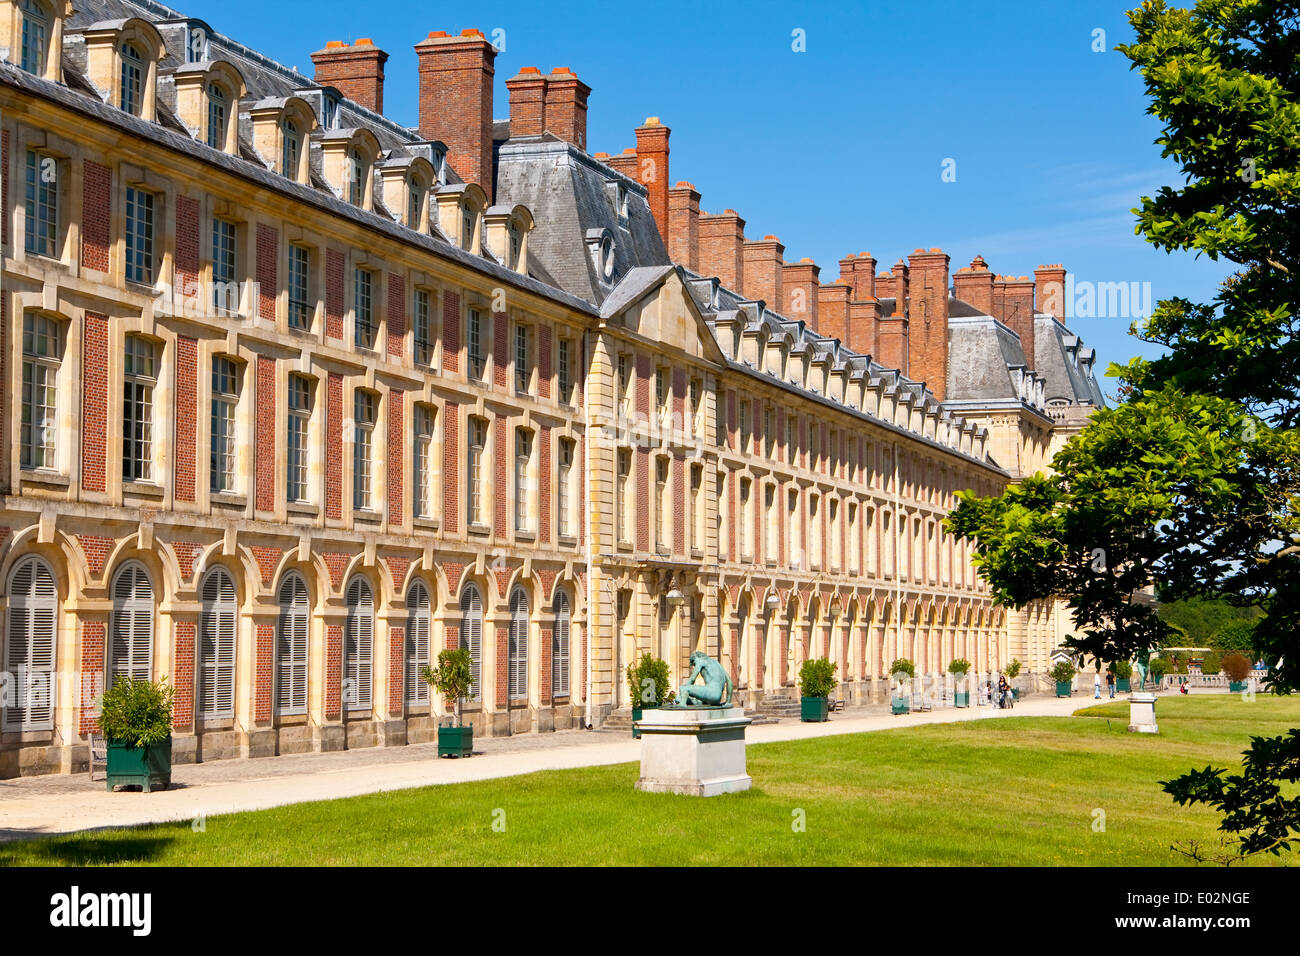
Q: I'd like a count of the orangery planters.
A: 11